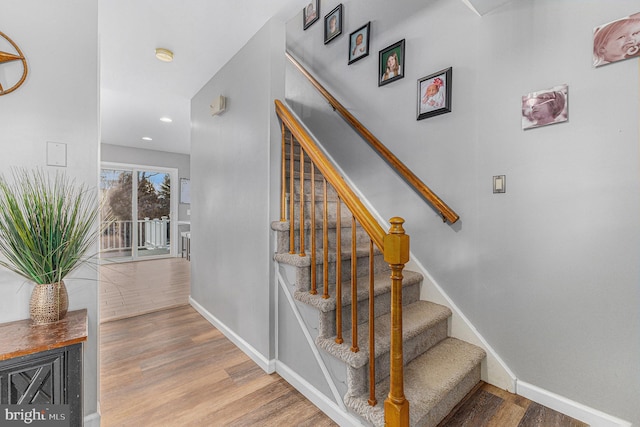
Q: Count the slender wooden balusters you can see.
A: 8